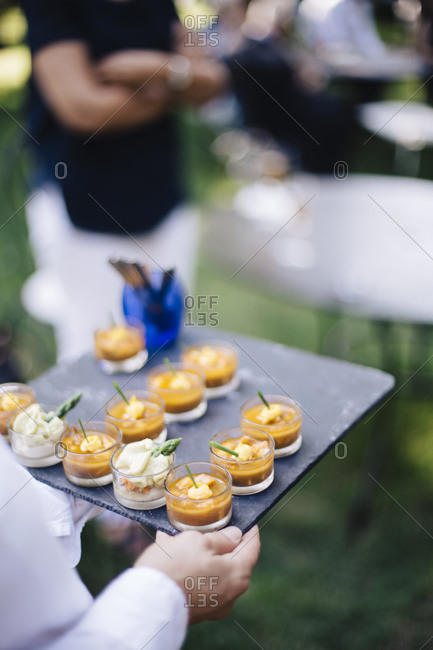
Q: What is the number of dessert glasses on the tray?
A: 11